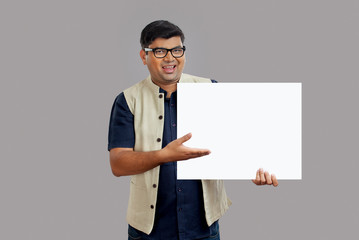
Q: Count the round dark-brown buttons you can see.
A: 5